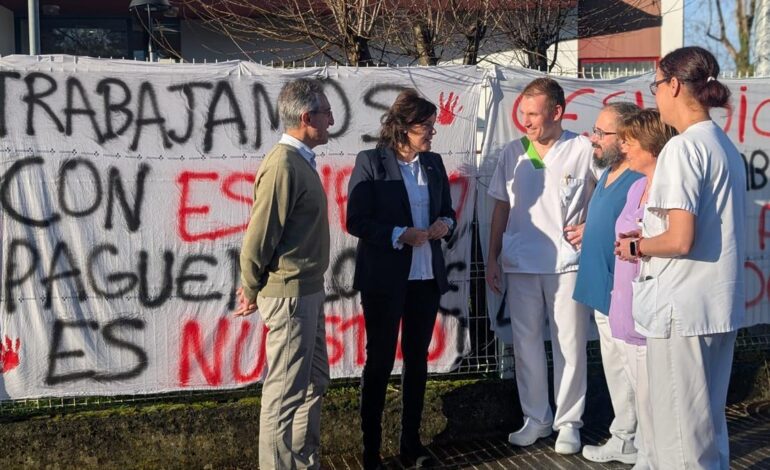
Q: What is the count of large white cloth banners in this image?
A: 2